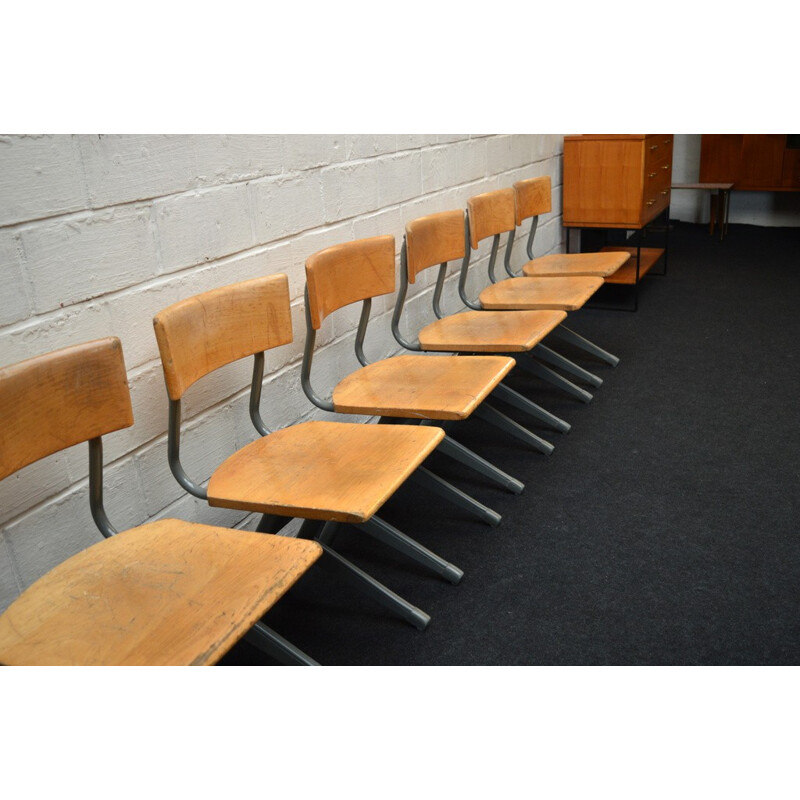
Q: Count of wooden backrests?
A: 6